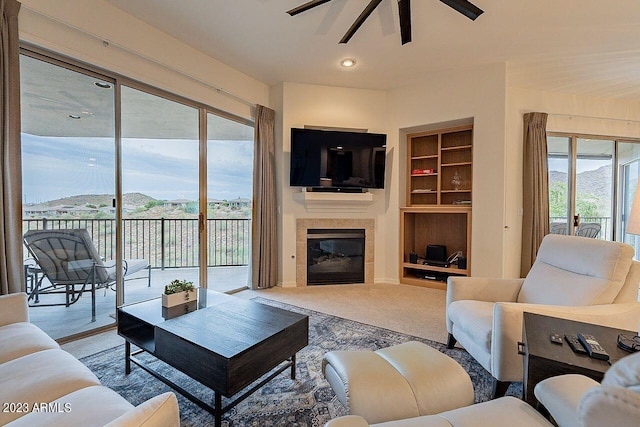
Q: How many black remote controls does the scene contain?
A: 3